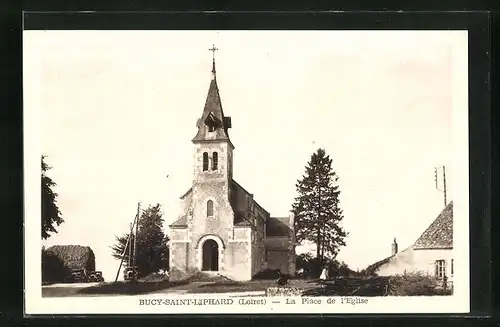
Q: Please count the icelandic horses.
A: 0